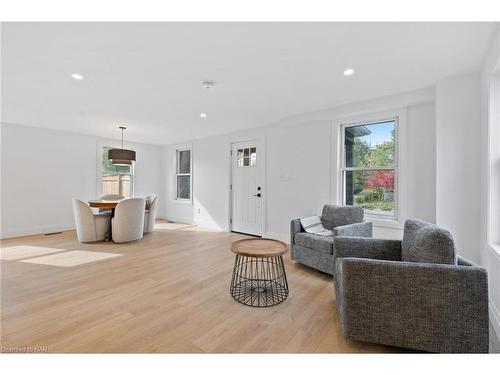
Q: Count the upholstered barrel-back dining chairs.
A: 4